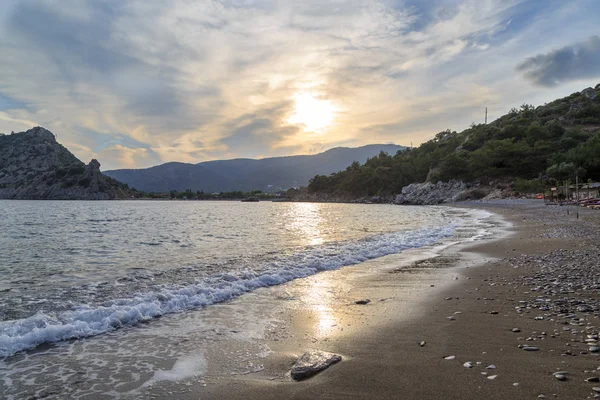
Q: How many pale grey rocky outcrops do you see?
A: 1